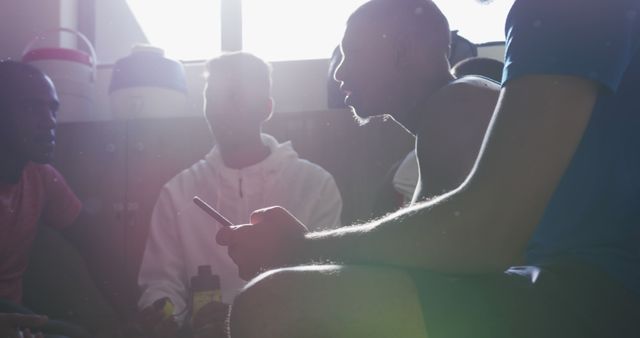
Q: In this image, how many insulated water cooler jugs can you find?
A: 2